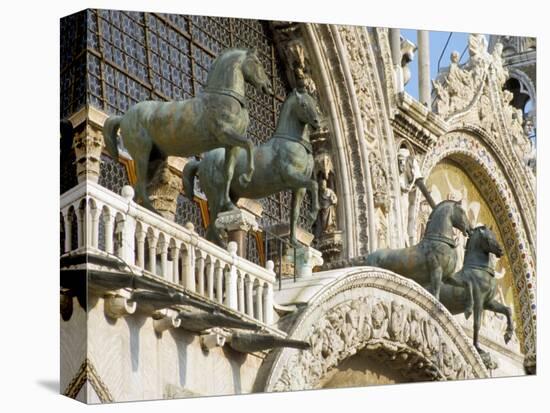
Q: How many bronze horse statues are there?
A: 4